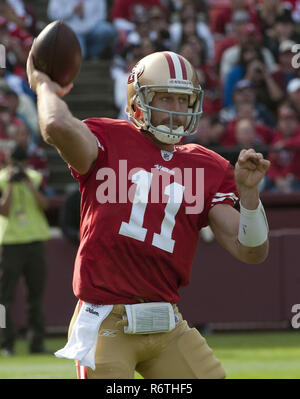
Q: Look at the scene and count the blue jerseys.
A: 0